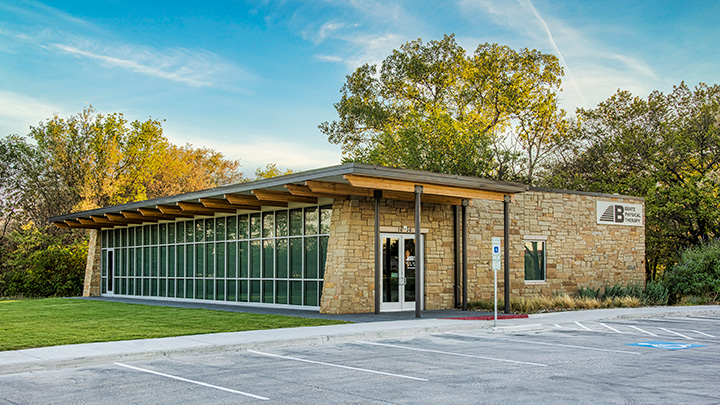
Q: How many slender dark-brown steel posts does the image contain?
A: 4